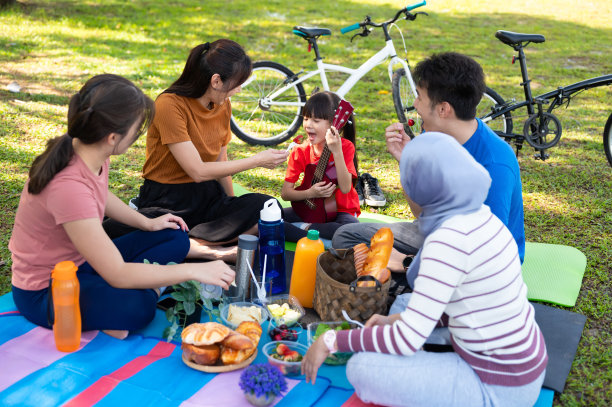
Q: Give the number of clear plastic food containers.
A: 5